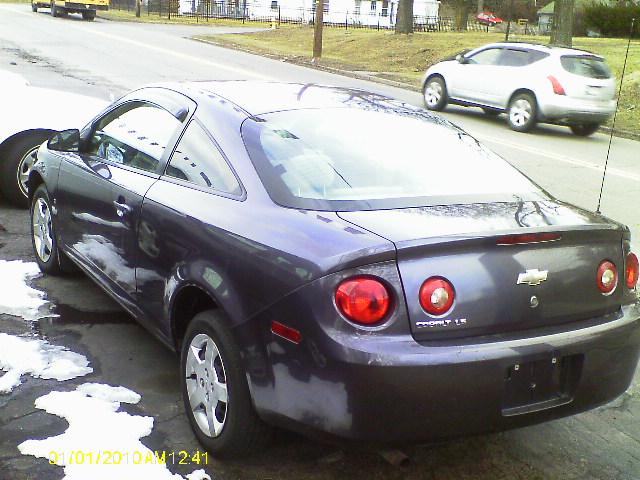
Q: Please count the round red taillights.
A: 4